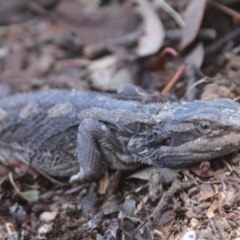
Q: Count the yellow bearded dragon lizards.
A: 0